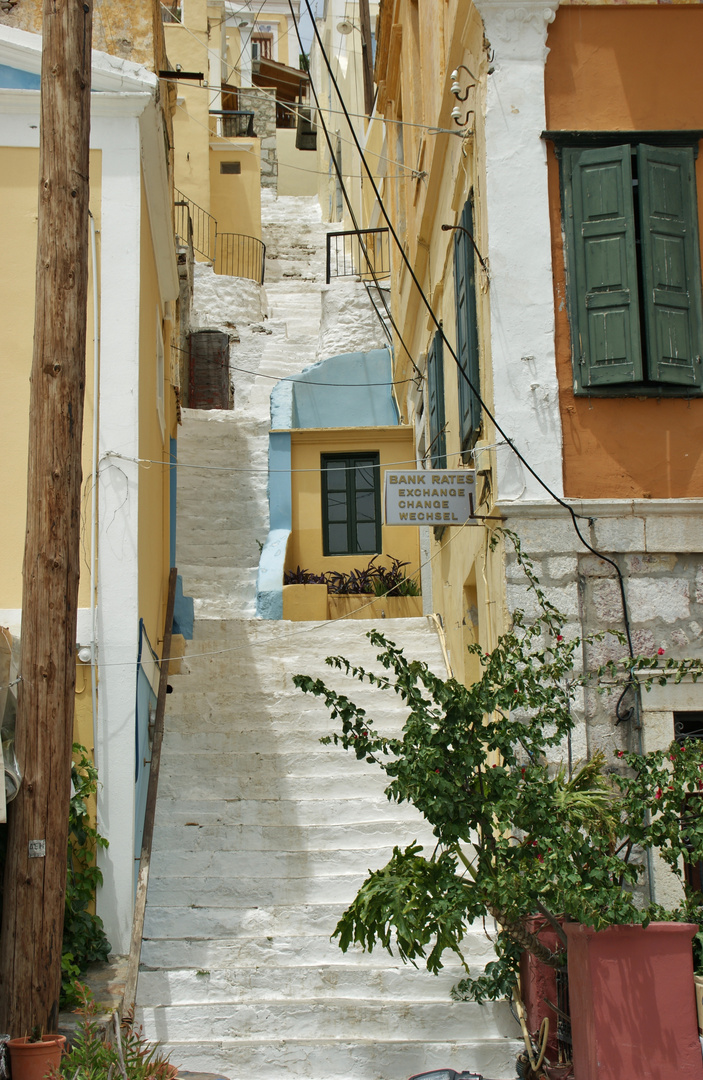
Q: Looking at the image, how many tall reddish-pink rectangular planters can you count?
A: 2